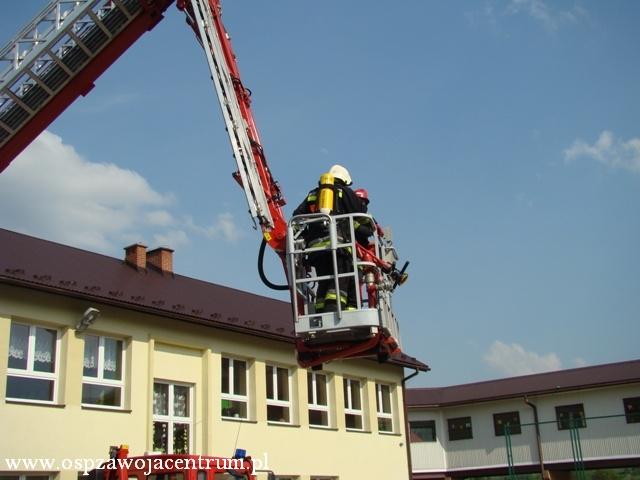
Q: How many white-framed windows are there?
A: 8